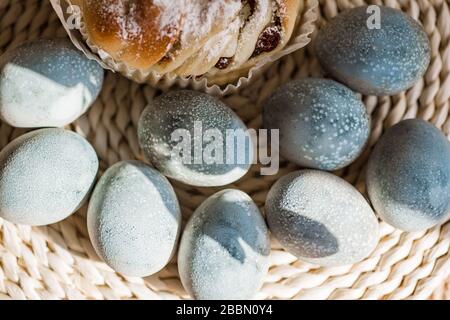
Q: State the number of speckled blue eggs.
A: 9